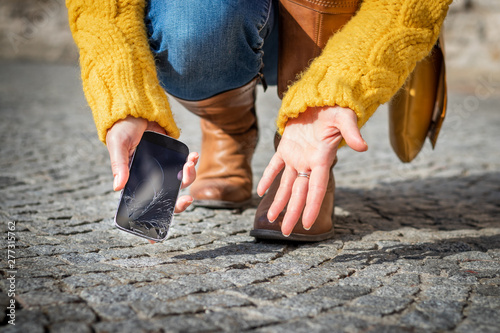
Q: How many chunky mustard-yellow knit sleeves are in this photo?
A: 2